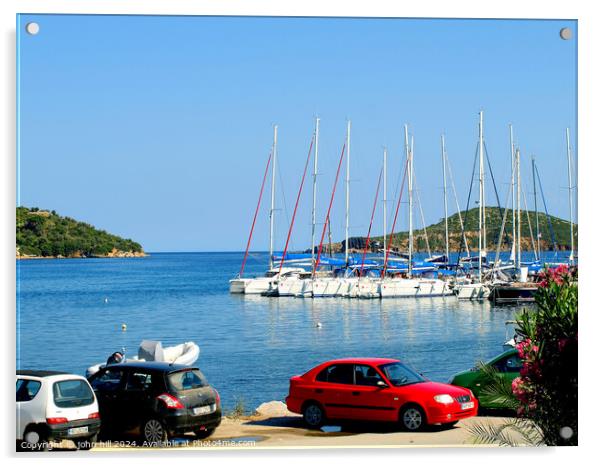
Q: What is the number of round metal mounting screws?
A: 4